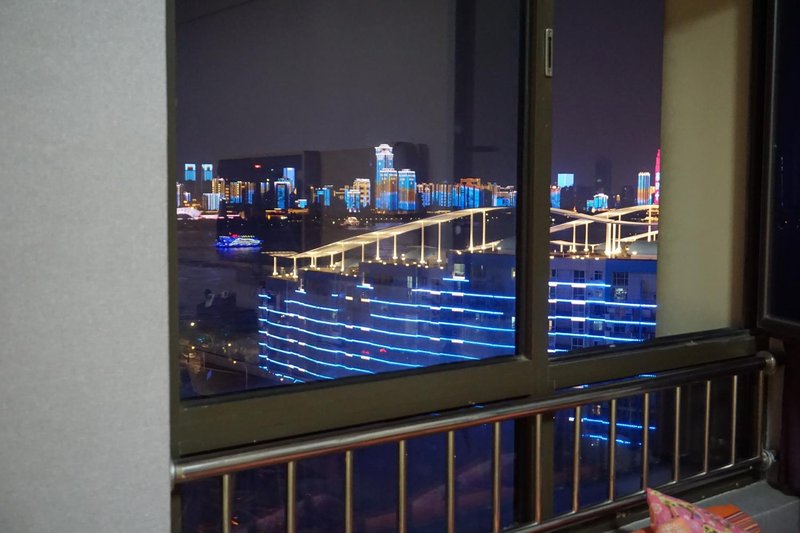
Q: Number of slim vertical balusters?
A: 14